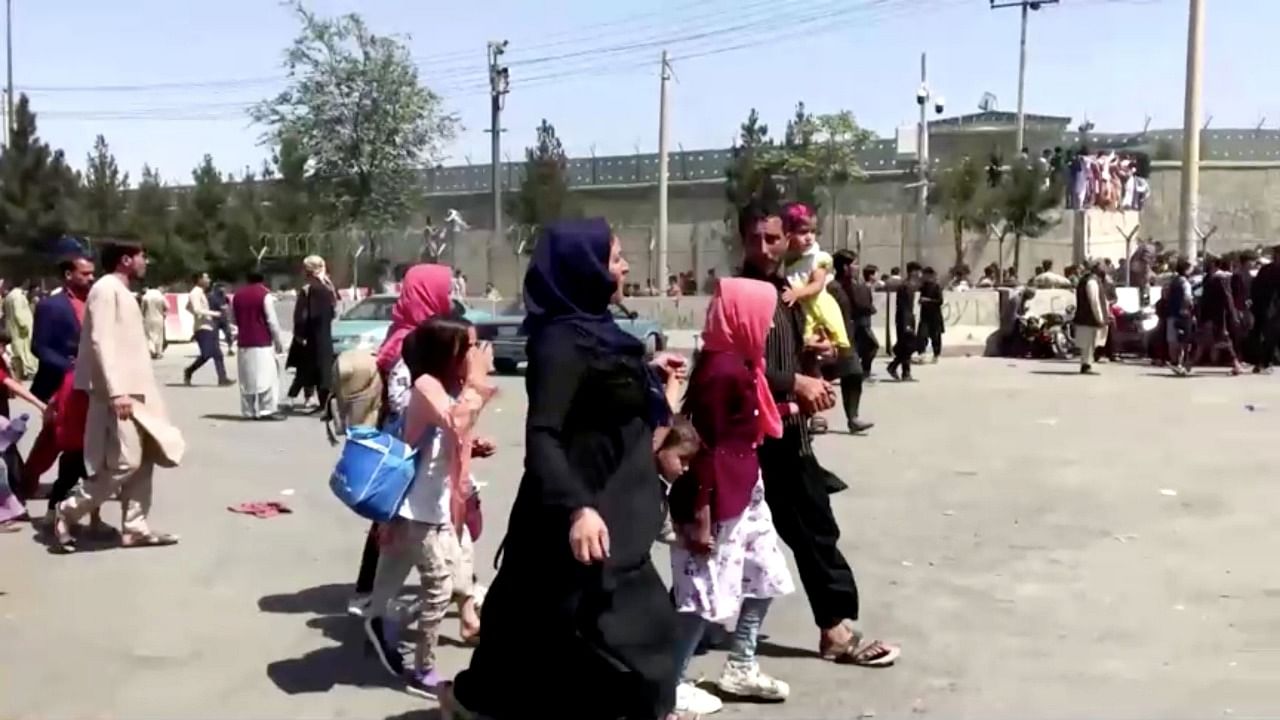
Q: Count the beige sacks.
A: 1